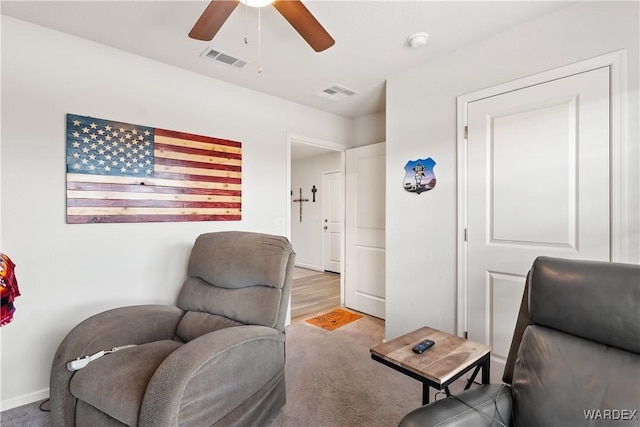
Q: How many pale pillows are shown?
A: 0